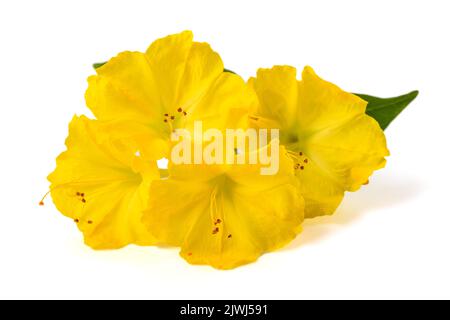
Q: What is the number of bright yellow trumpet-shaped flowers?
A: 4